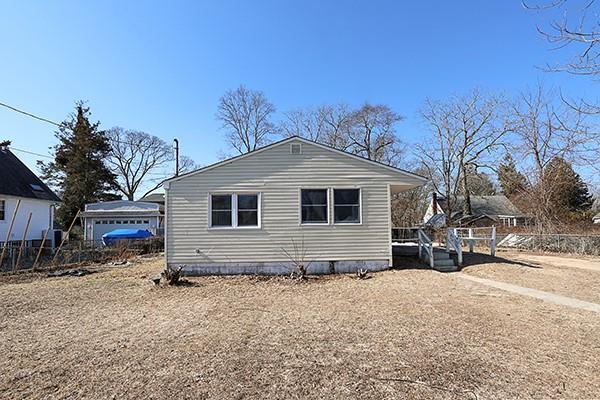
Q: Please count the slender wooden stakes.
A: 4